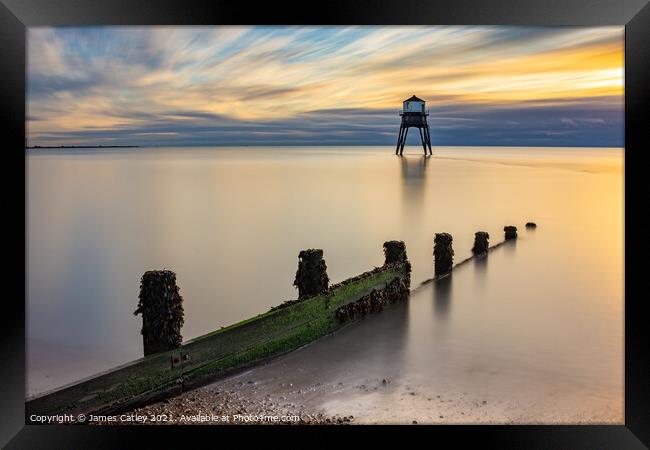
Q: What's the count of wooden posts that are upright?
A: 7